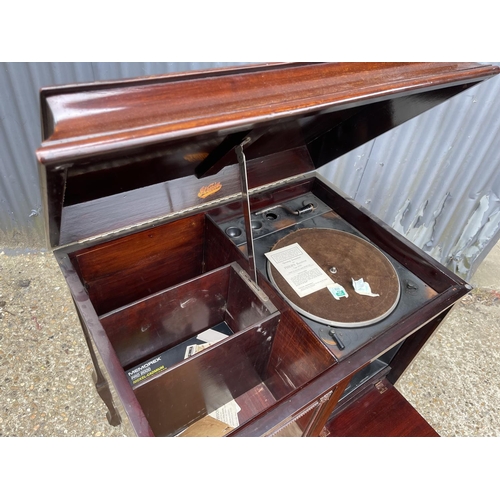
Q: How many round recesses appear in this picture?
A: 3